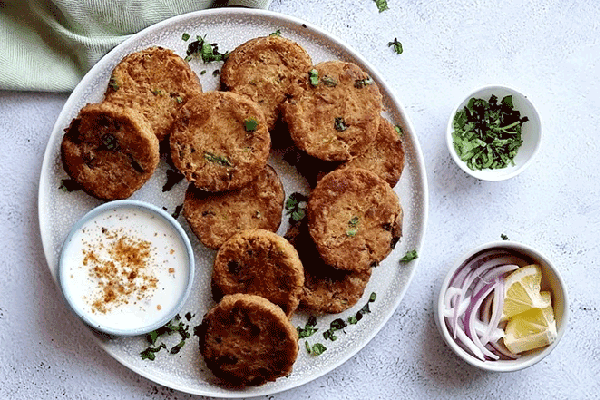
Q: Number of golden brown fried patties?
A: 11